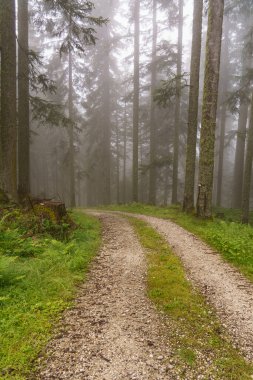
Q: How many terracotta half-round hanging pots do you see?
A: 0